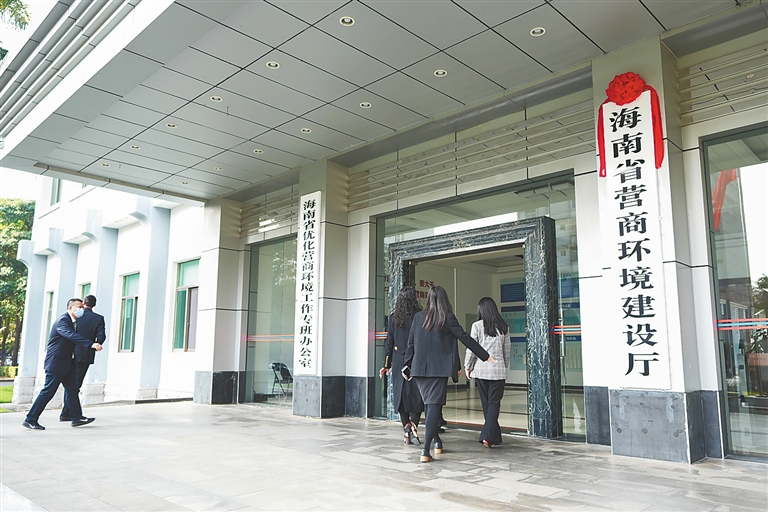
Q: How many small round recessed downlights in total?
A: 13